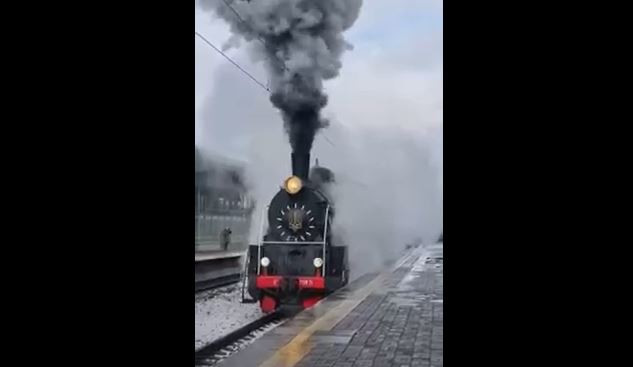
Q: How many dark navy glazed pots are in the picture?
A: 0